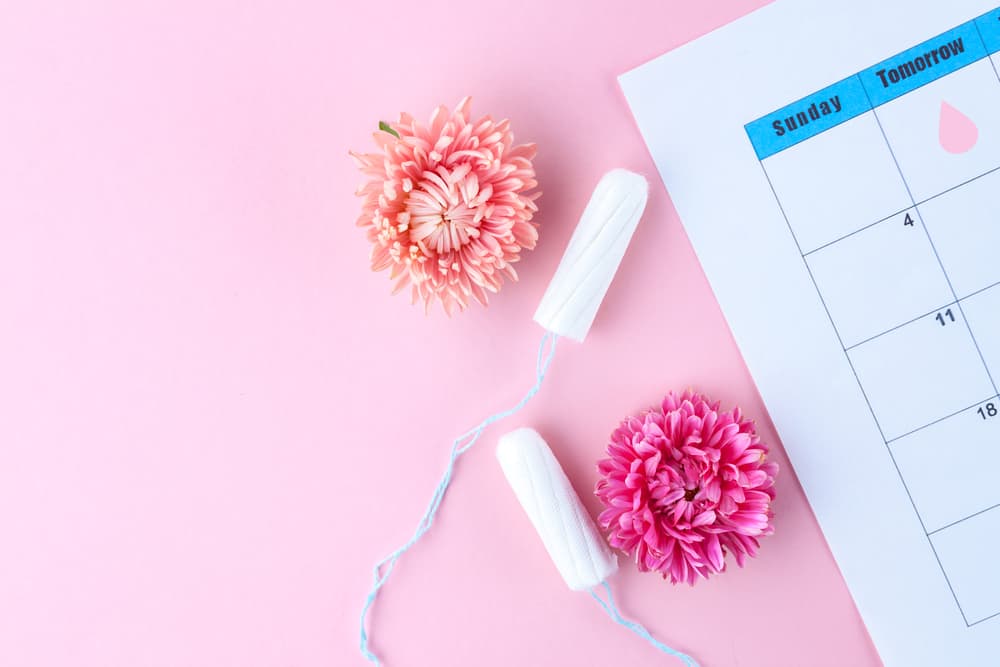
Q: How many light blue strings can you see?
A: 2